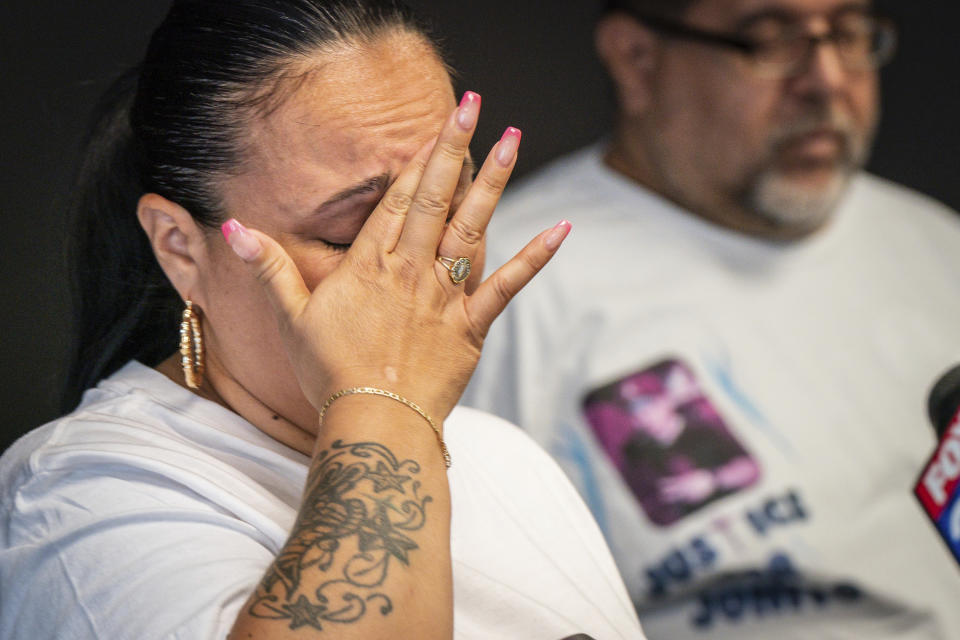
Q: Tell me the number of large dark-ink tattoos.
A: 1